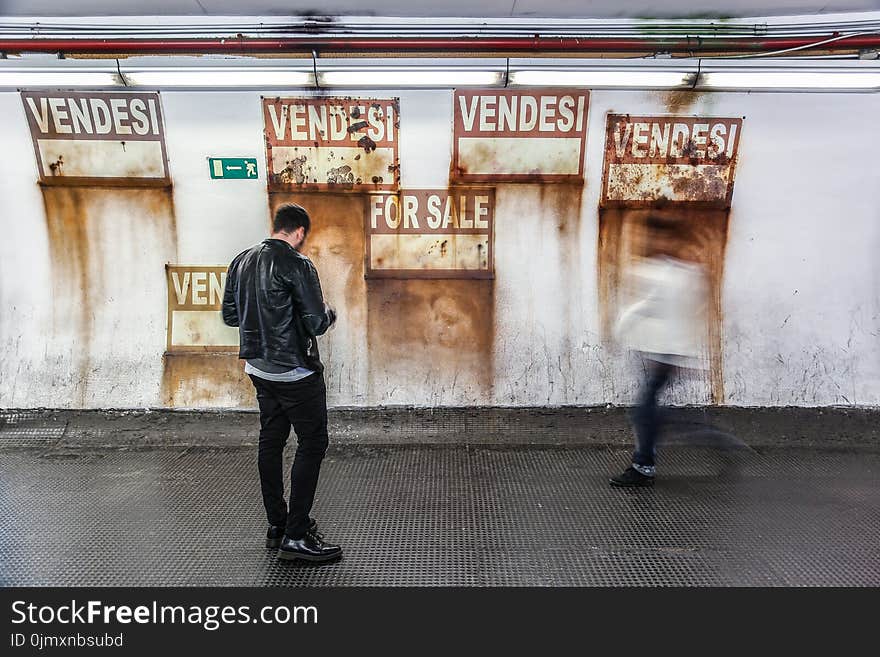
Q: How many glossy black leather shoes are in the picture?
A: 2